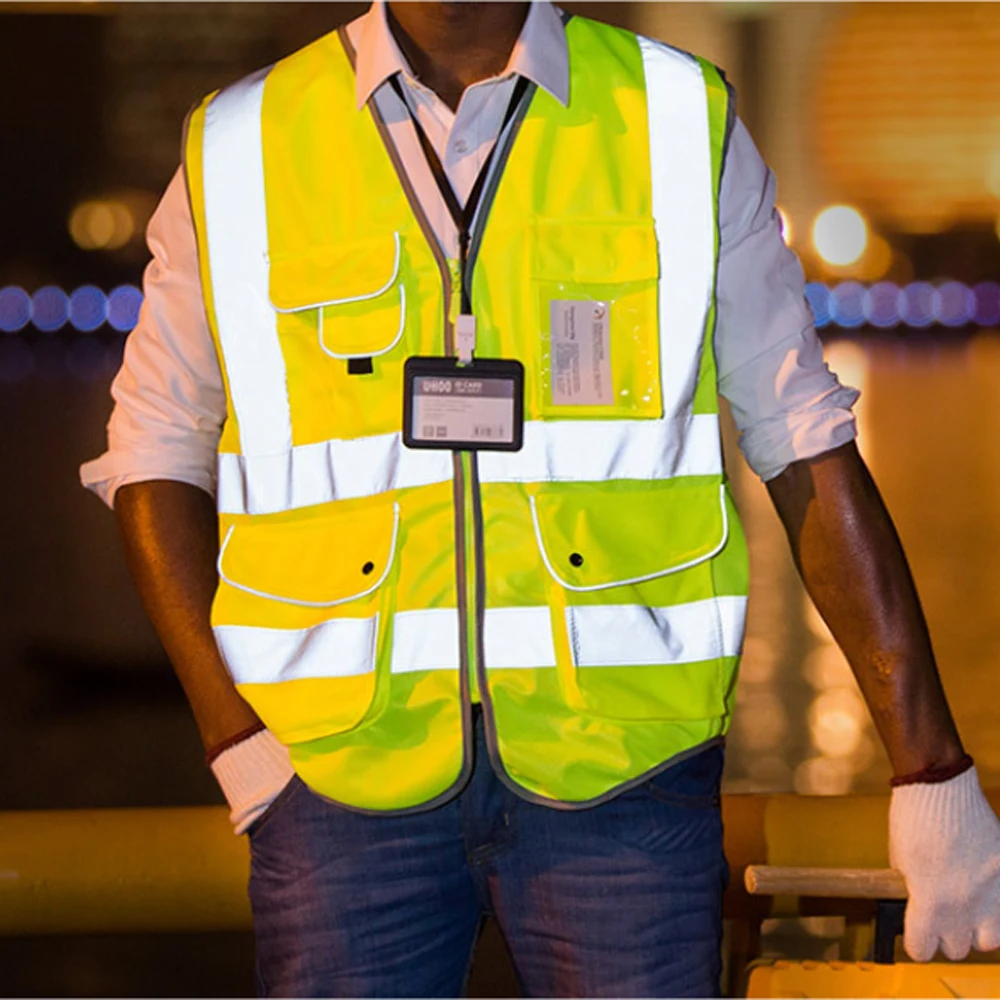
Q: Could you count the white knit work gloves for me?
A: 2